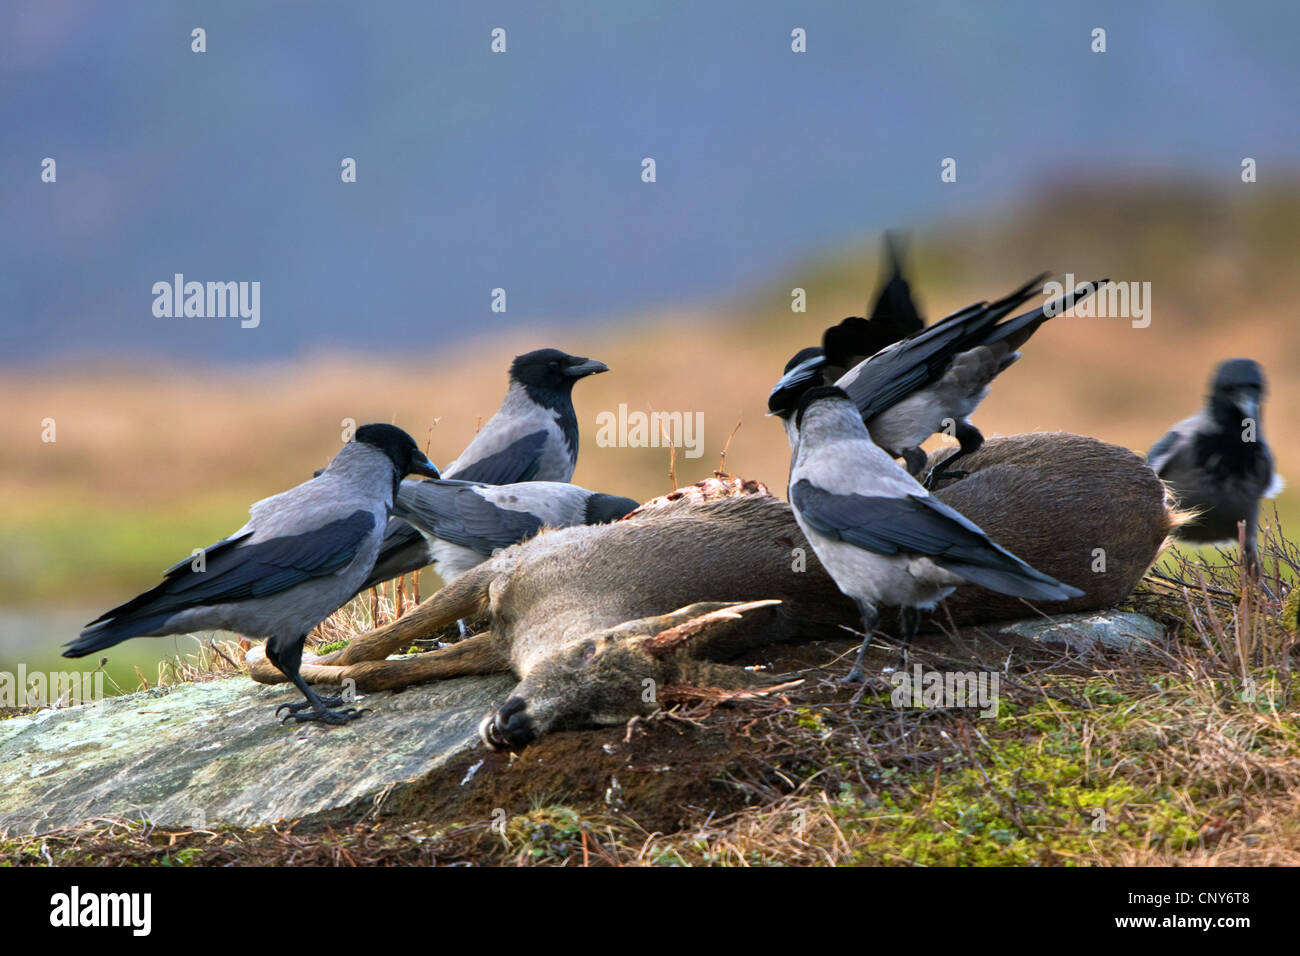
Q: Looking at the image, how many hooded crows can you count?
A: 7